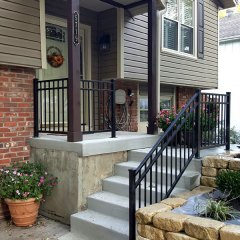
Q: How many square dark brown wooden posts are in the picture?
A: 2